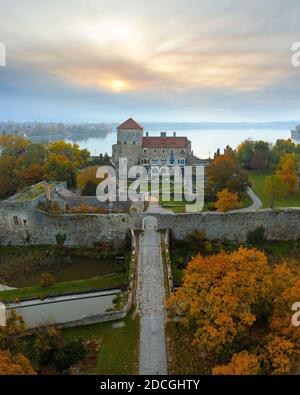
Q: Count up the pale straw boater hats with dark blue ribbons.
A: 0